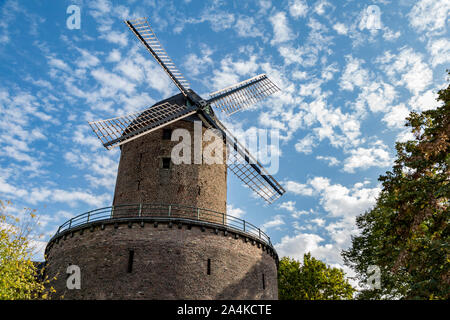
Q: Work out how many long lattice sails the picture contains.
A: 4